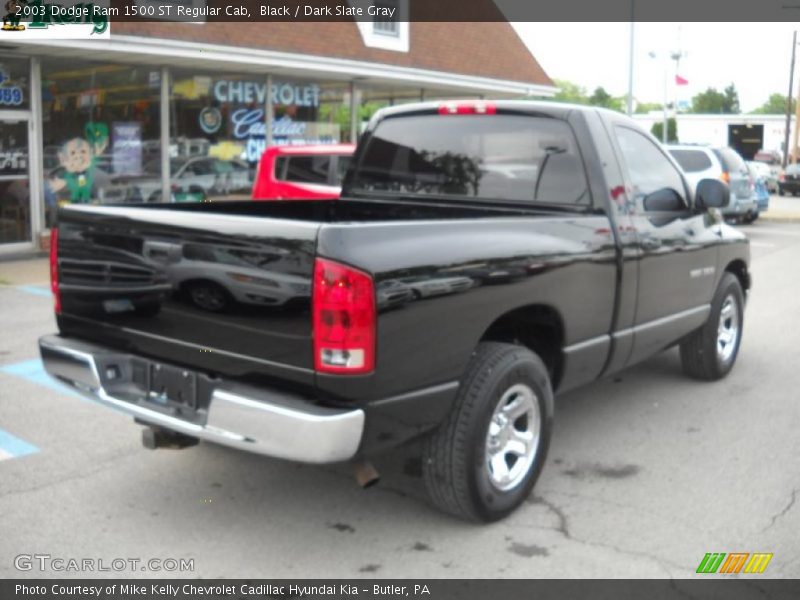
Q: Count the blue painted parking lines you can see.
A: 3